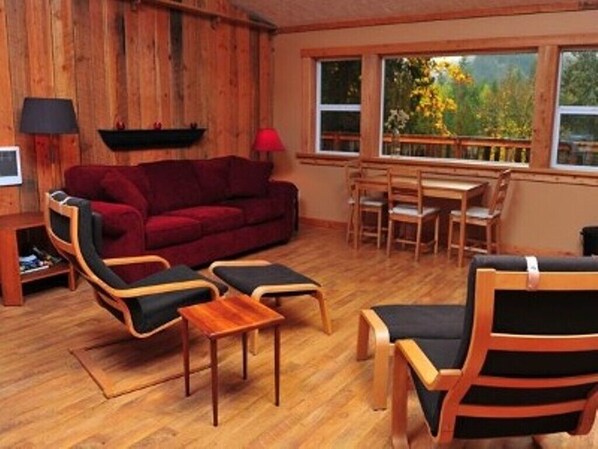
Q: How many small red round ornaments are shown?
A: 3